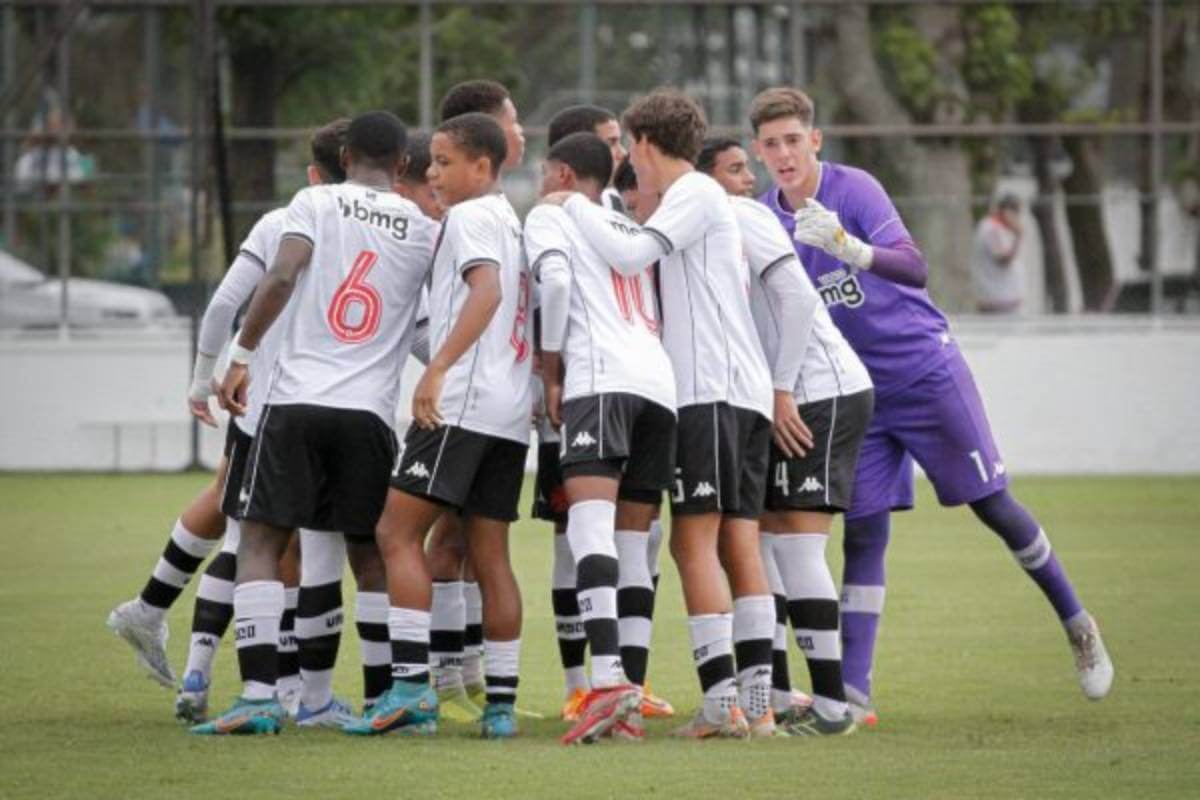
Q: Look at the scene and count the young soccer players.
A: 11